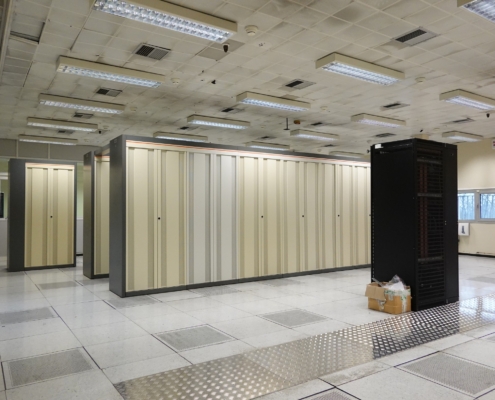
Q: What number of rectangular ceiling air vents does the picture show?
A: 14